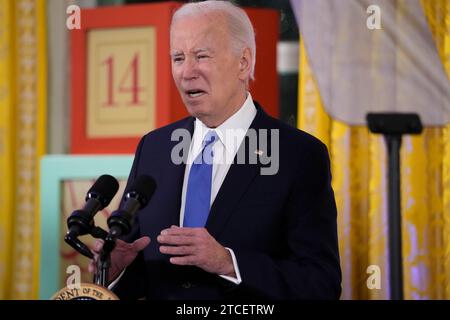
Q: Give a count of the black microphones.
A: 2